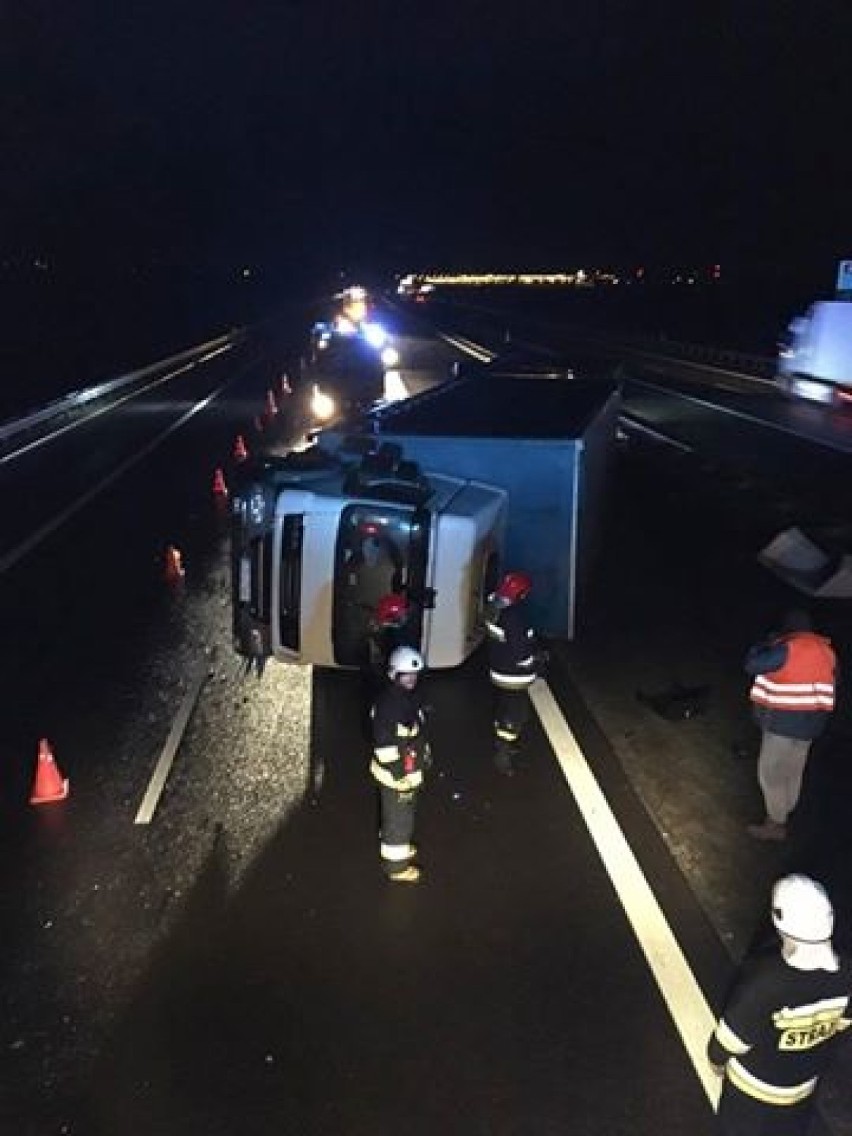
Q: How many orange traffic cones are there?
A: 7